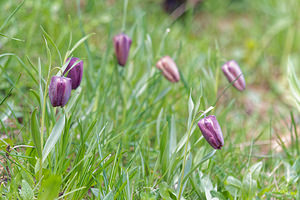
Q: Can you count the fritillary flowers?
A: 6